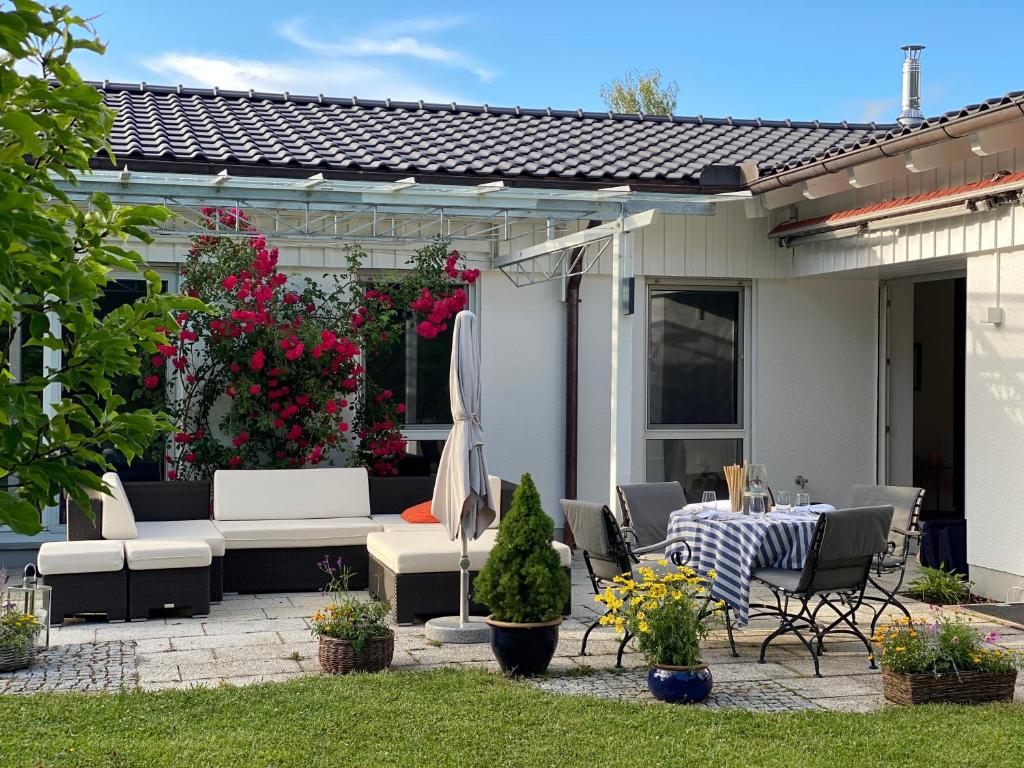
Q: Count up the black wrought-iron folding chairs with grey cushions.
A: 4